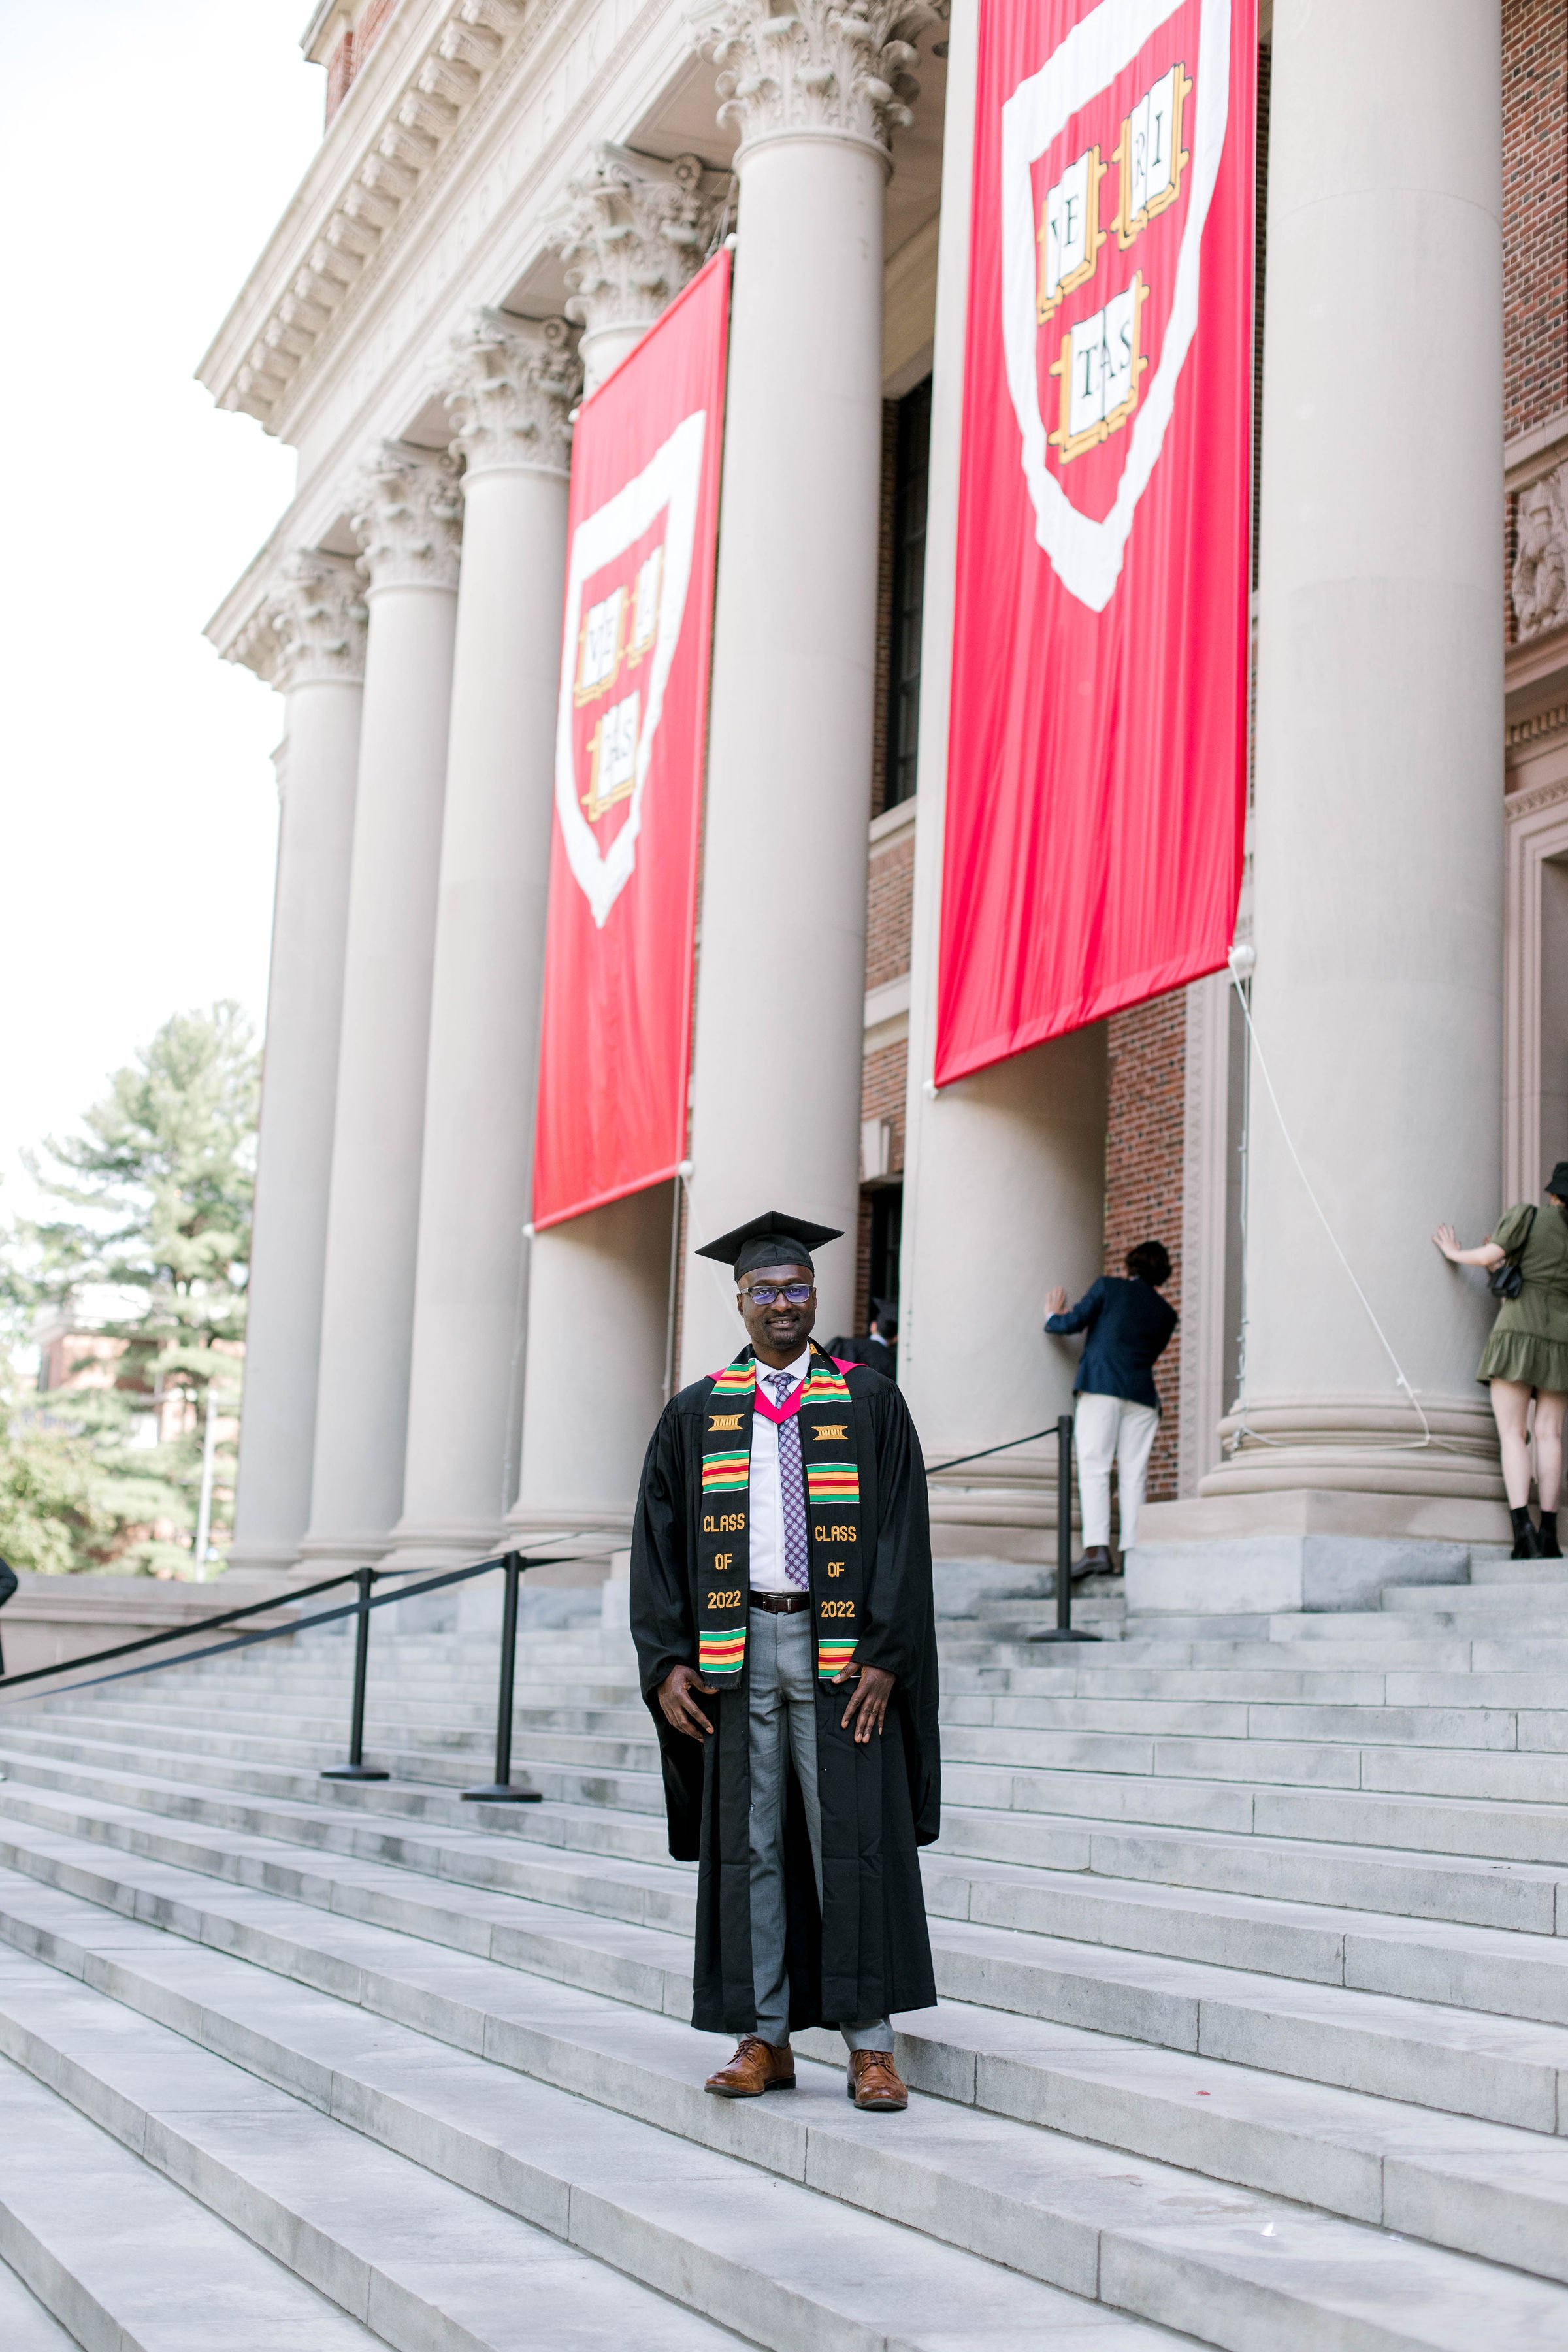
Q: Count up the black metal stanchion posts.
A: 3